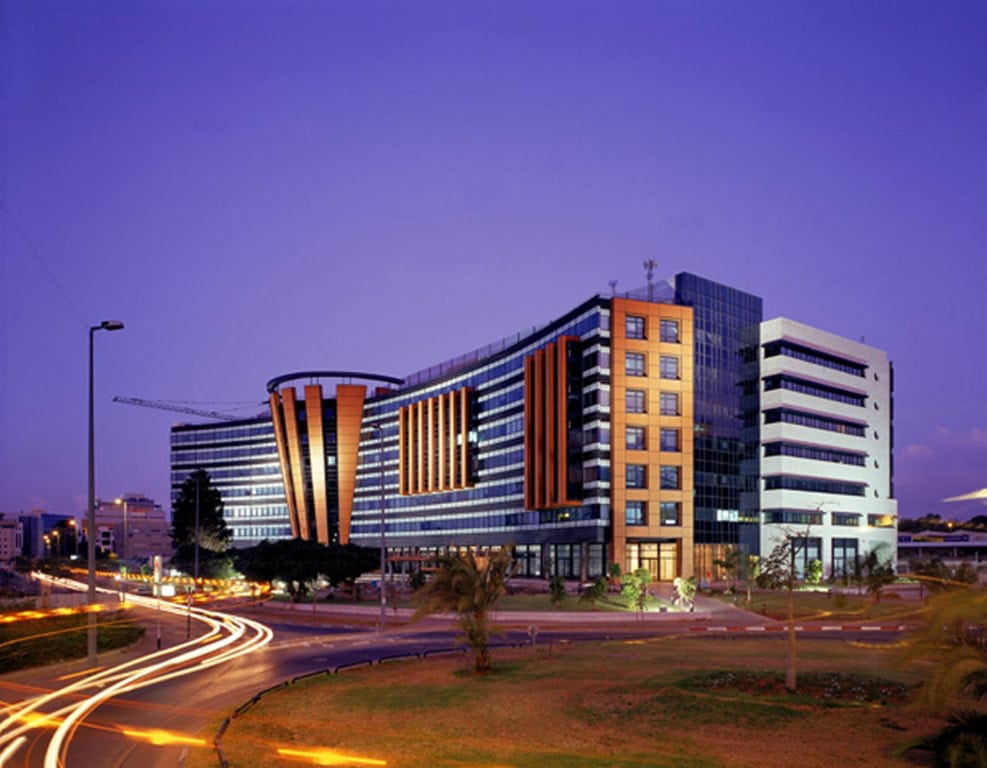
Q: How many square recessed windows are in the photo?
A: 12